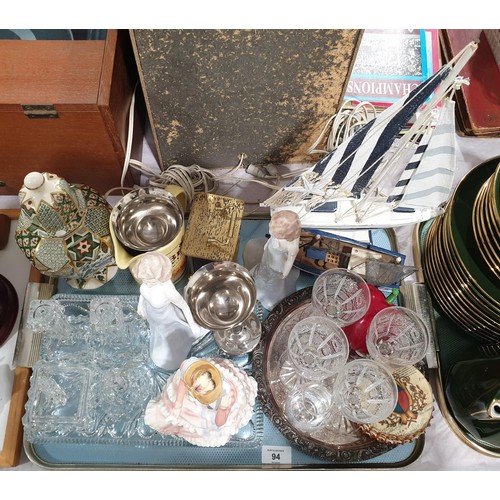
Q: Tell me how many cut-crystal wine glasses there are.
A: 4